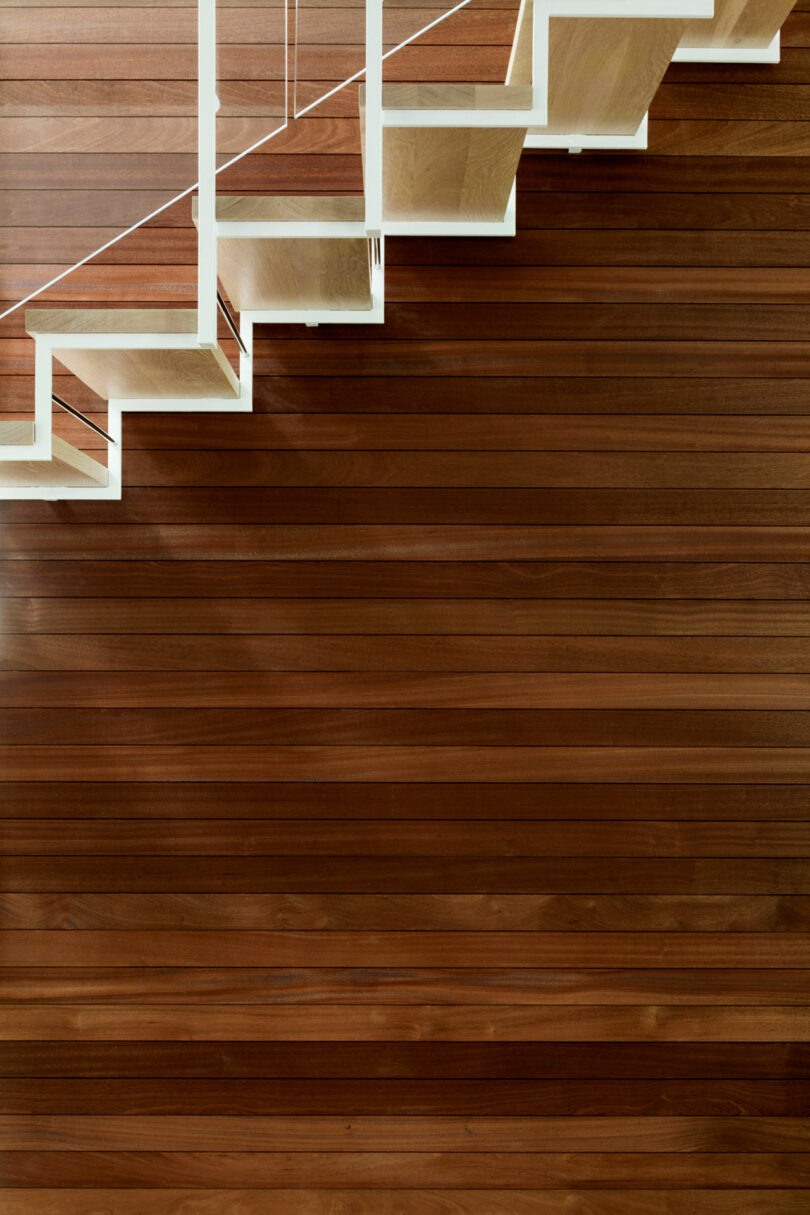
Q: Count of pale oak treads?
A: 6